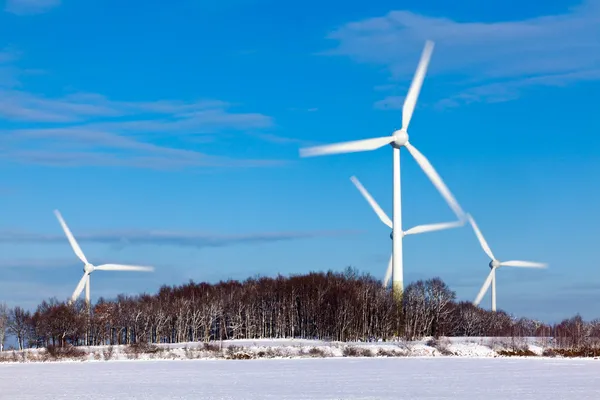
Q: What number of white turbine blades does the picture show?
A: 12